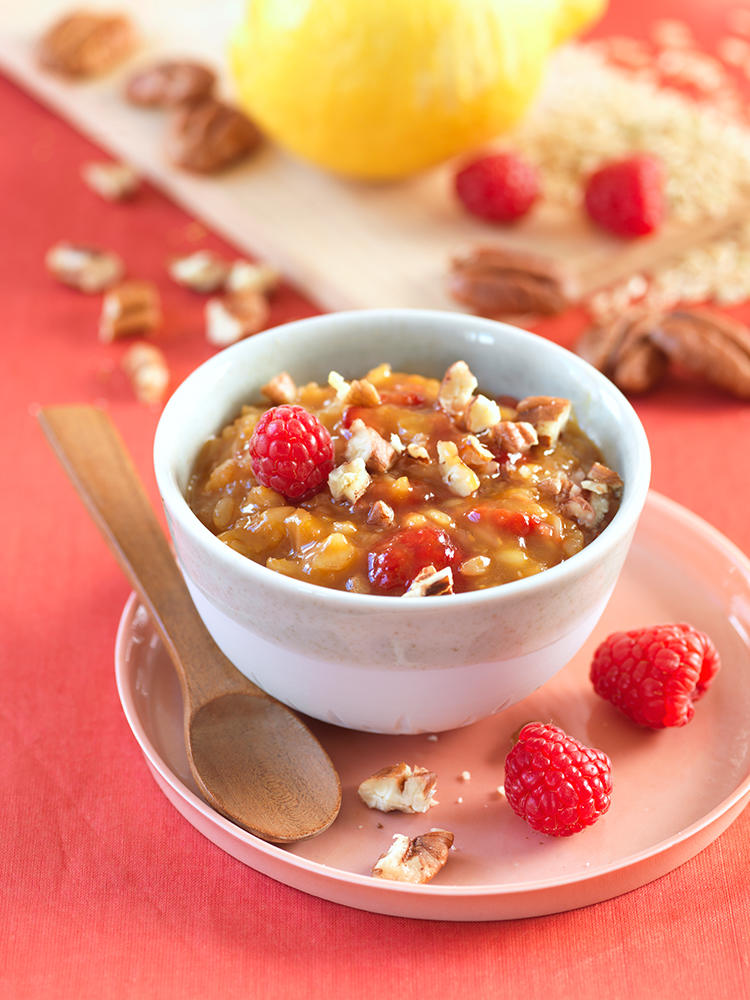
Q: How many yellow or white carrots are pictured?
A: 0